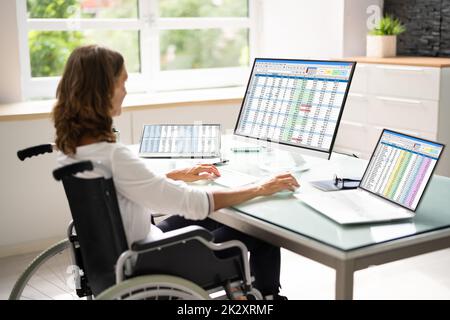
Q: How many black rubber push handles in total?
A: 2